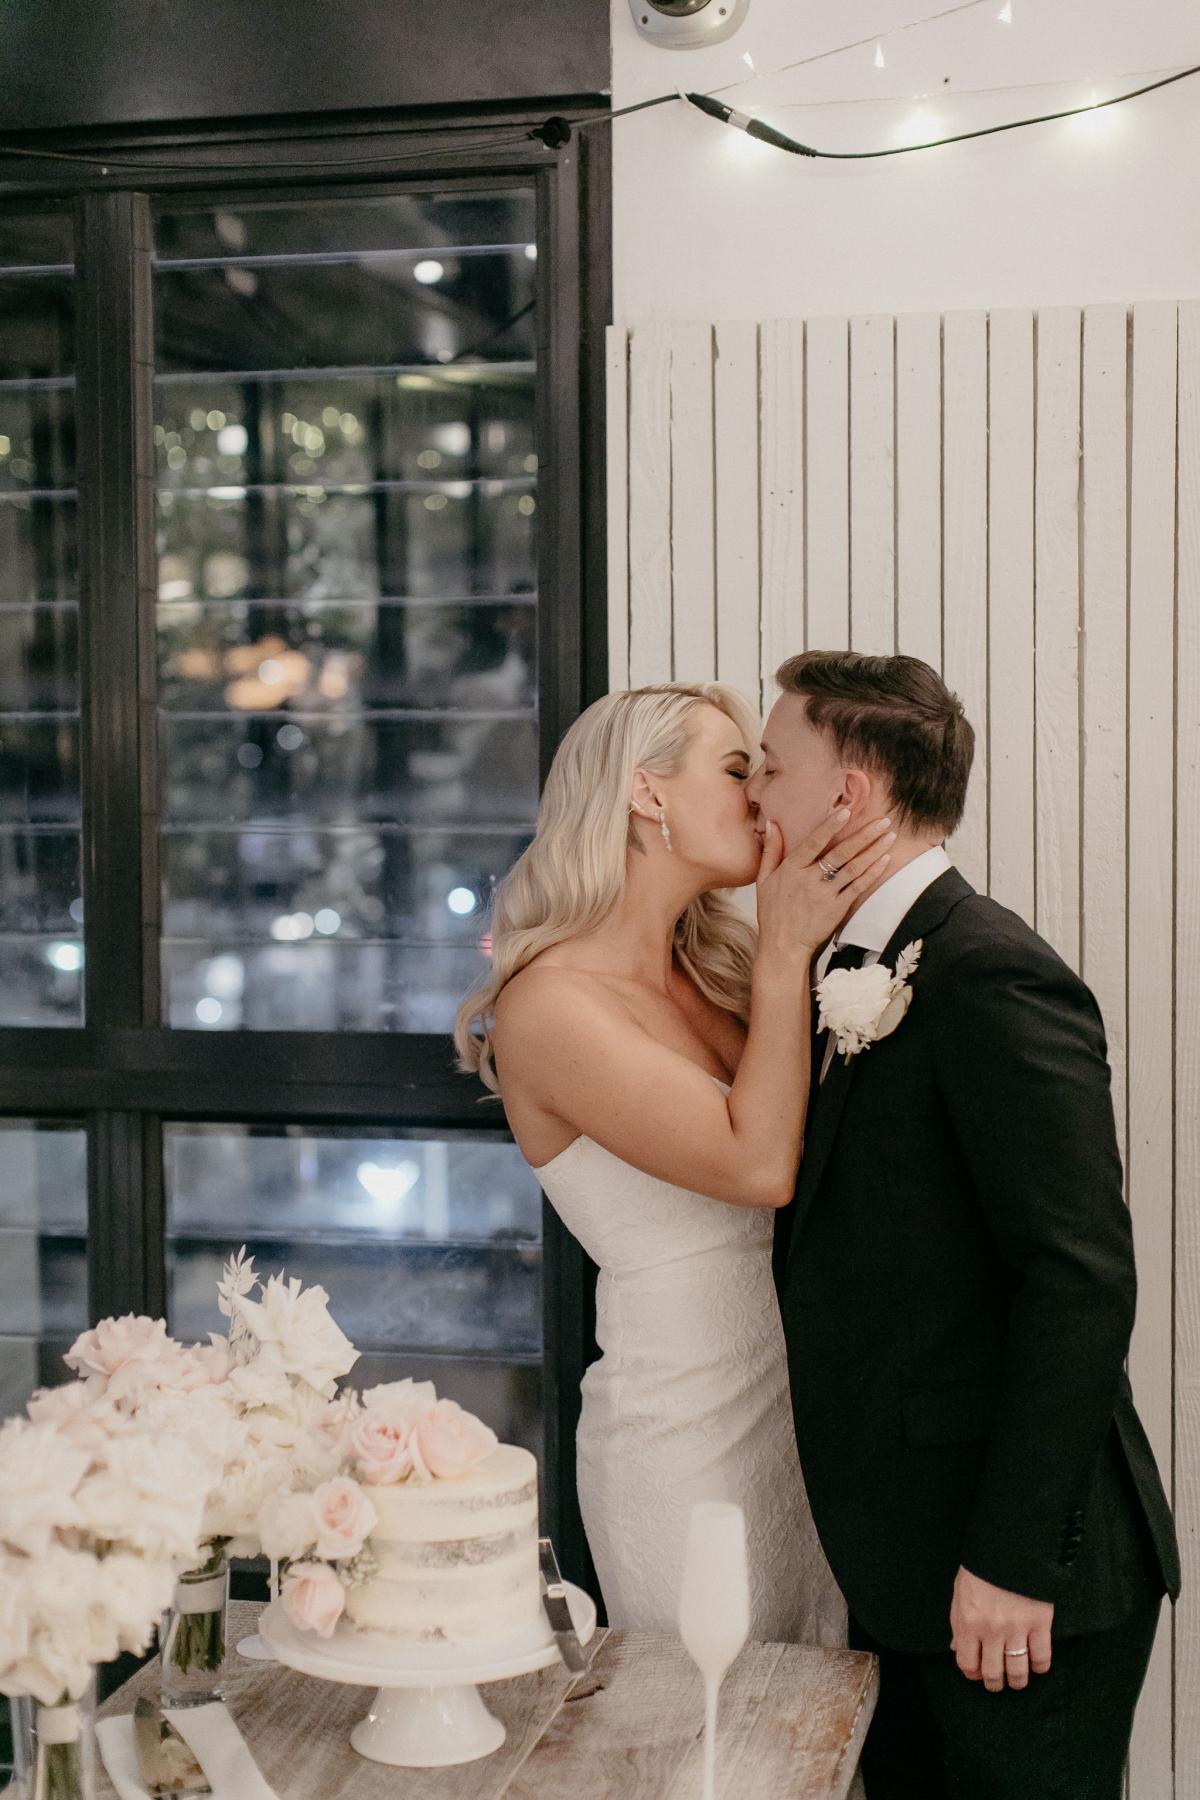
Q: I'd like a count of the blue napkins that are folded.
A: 0